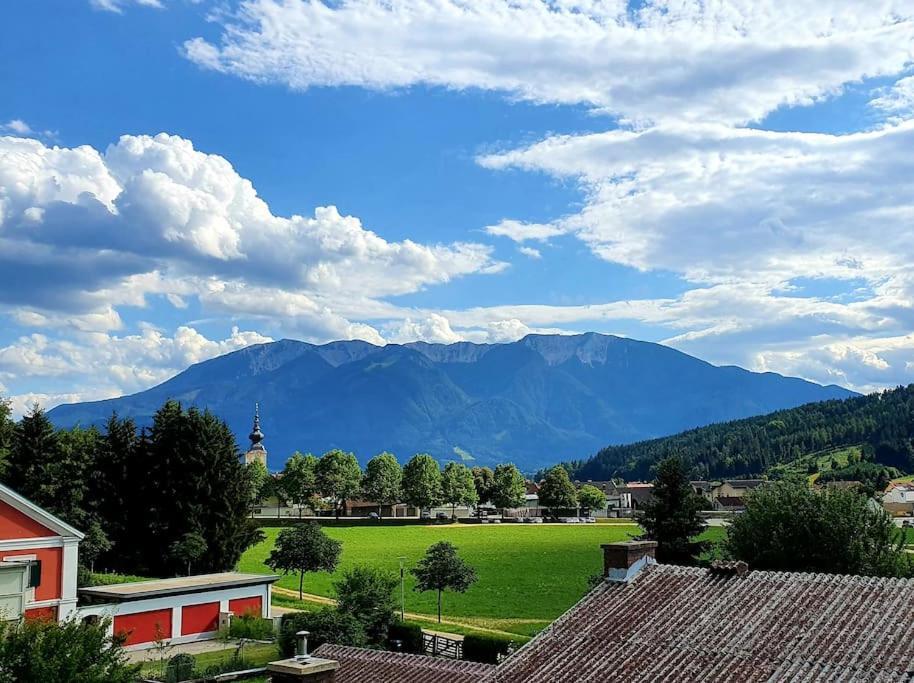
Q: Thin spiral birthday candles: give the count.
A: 0